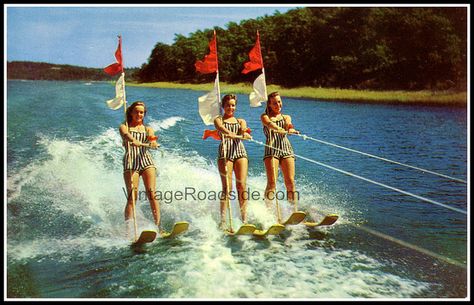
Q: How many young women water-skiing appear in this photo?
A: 3